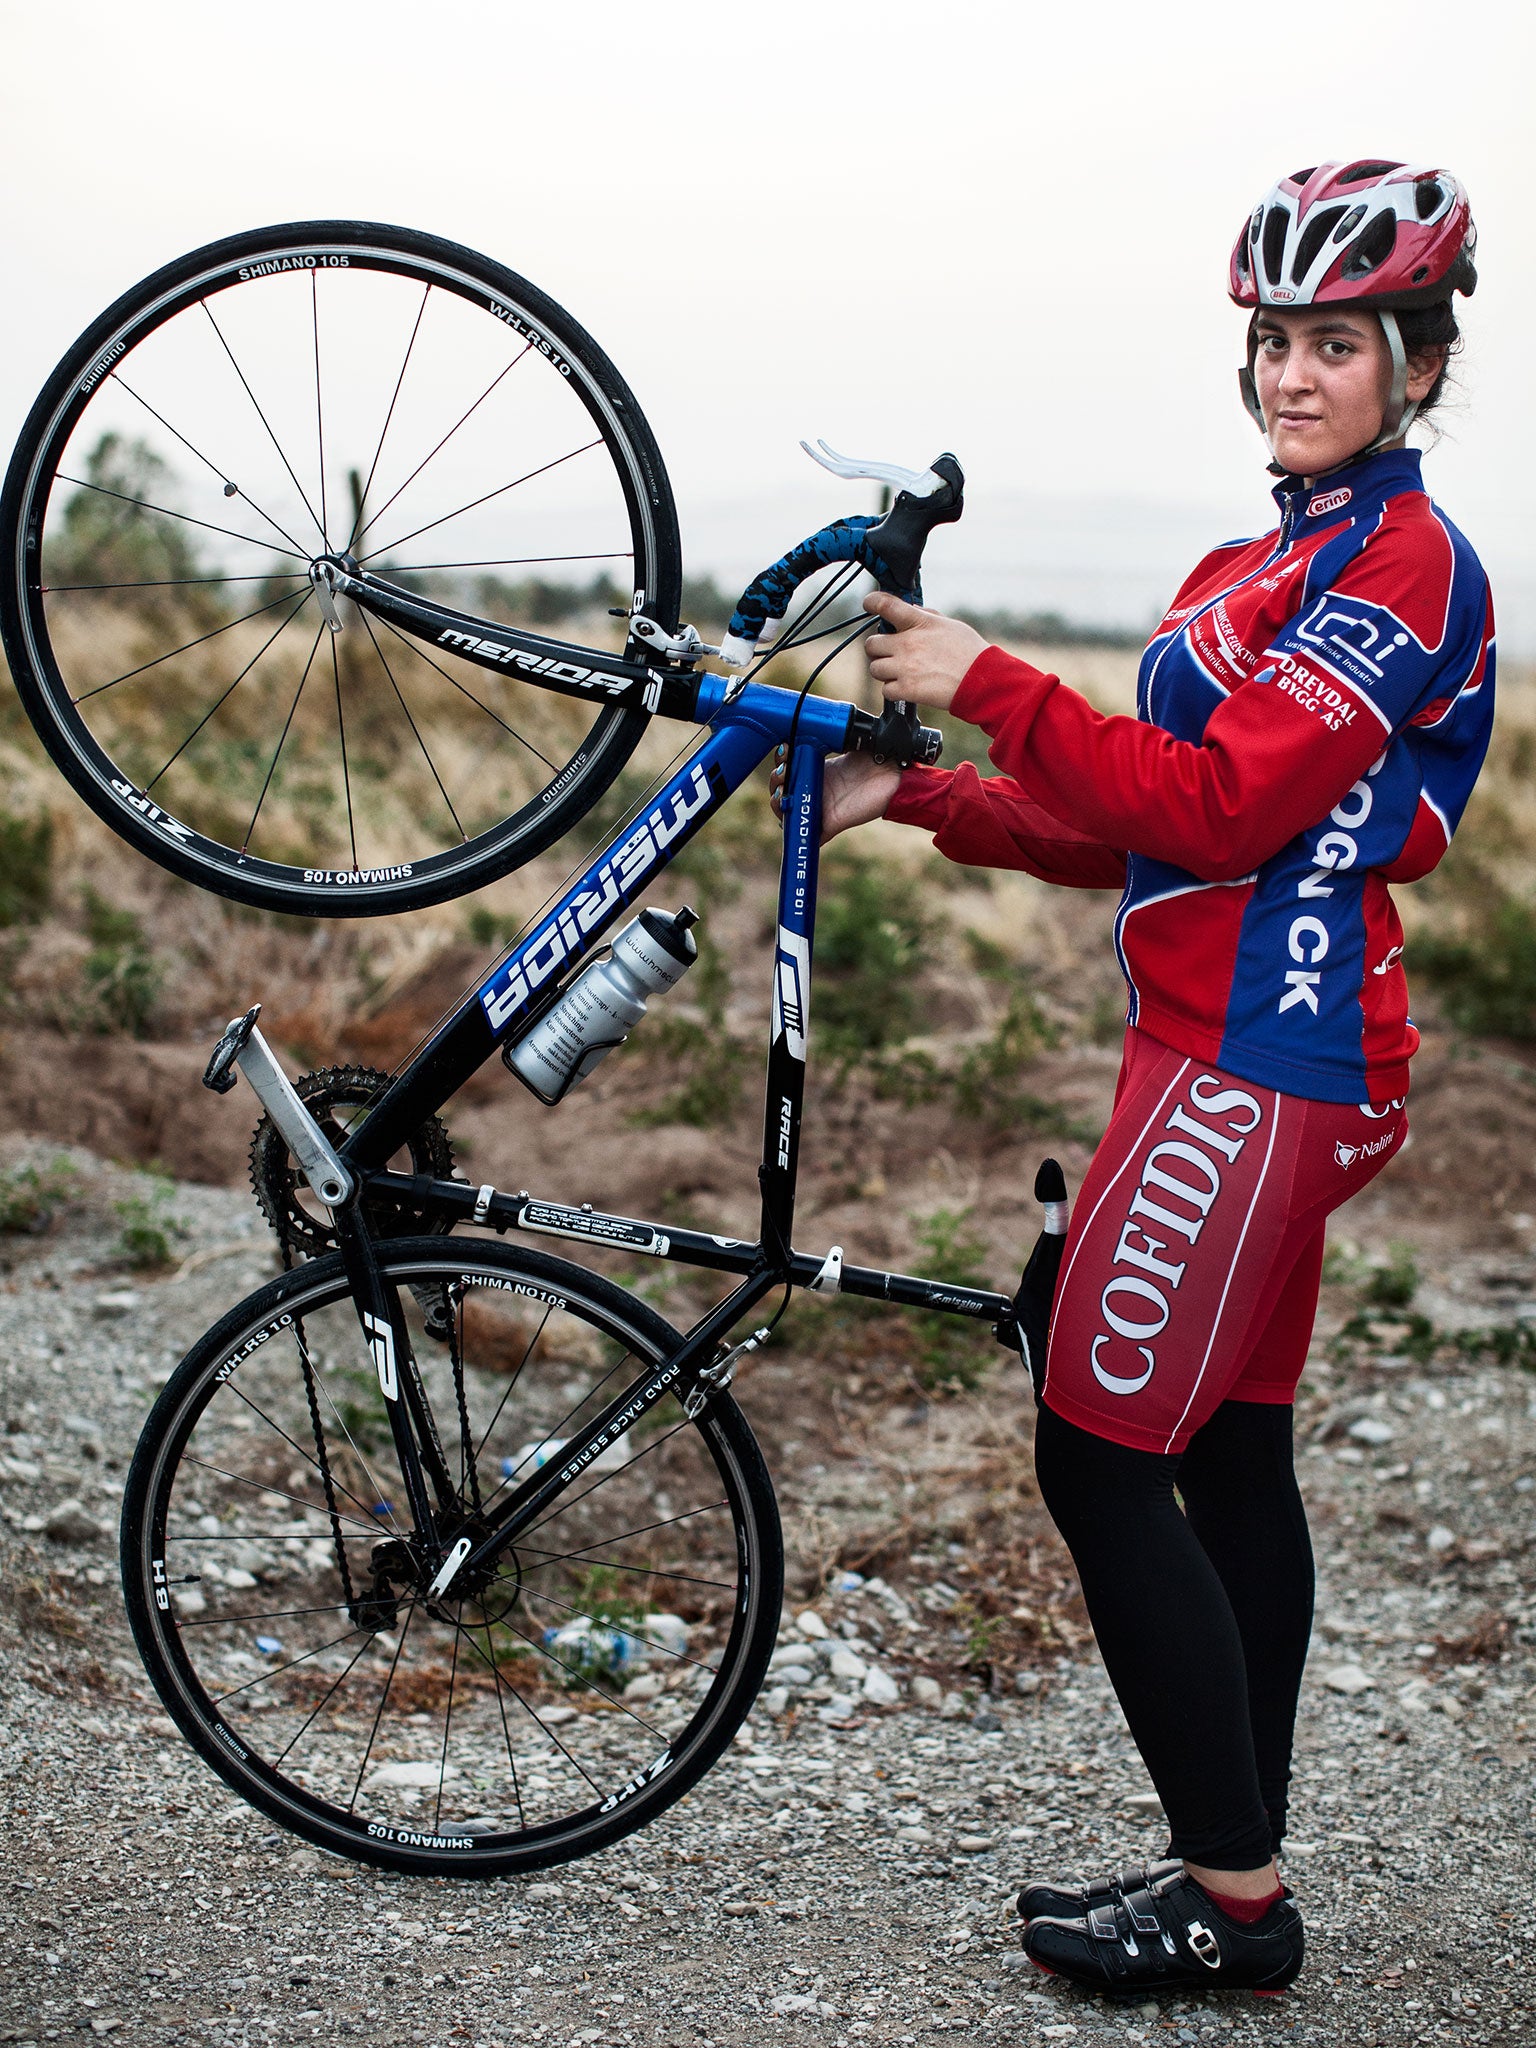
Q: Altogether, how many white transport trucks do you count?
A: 0